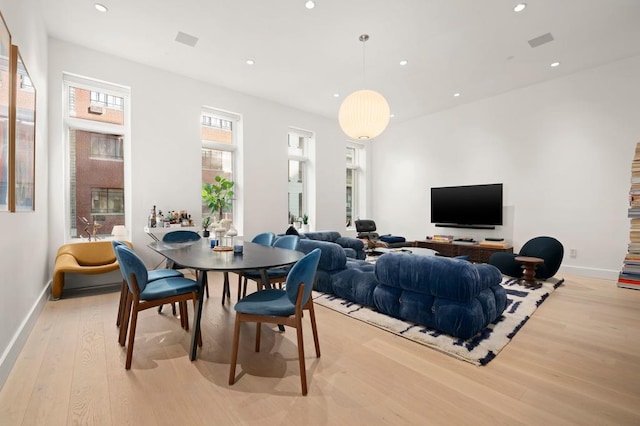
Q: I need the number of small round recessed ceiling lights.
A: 9